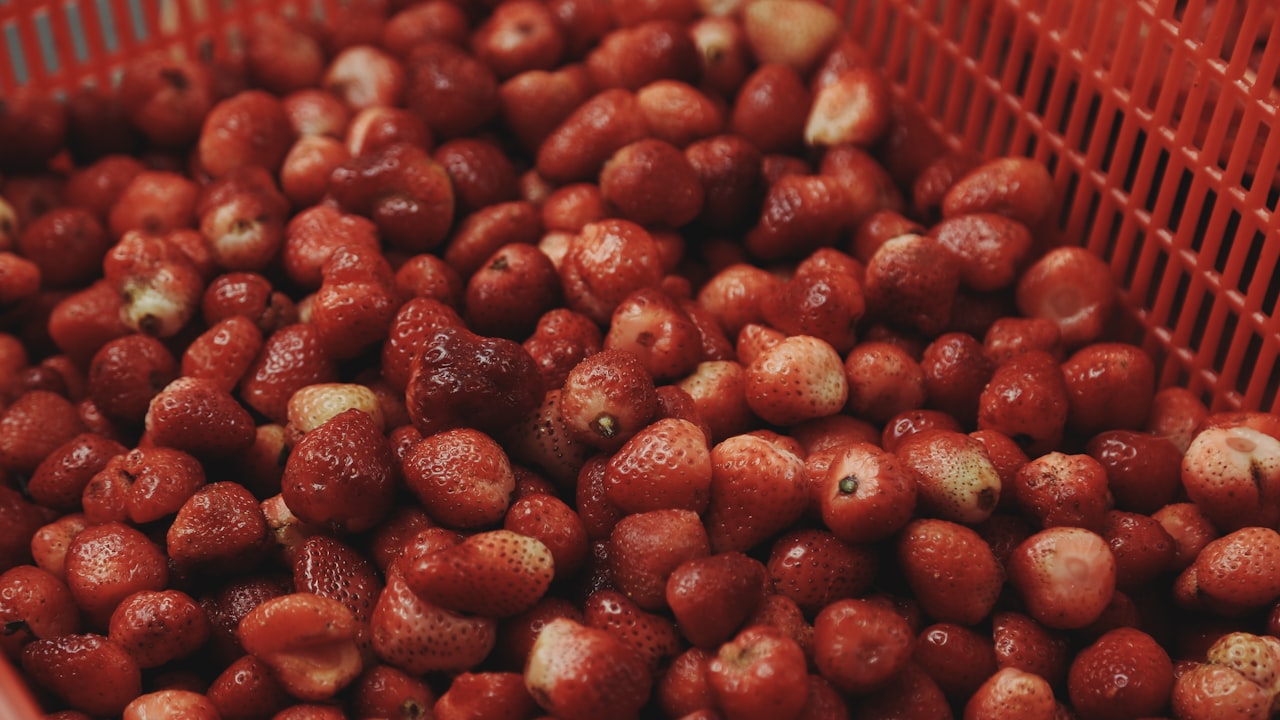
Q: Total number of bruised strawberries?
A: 1